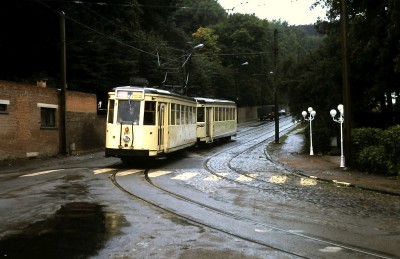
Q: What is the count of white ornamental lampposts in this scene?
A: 2